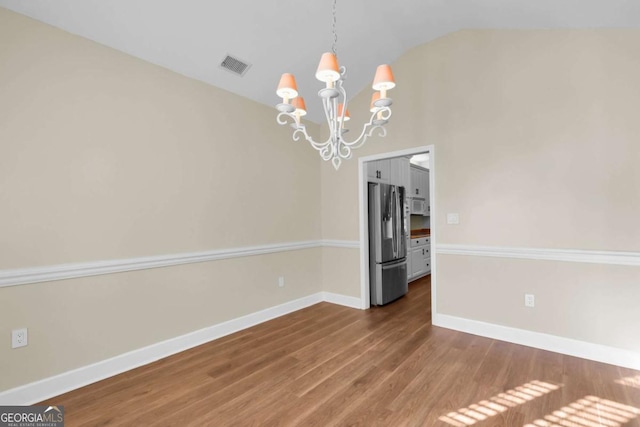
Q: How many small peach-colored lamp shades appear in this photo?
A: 6